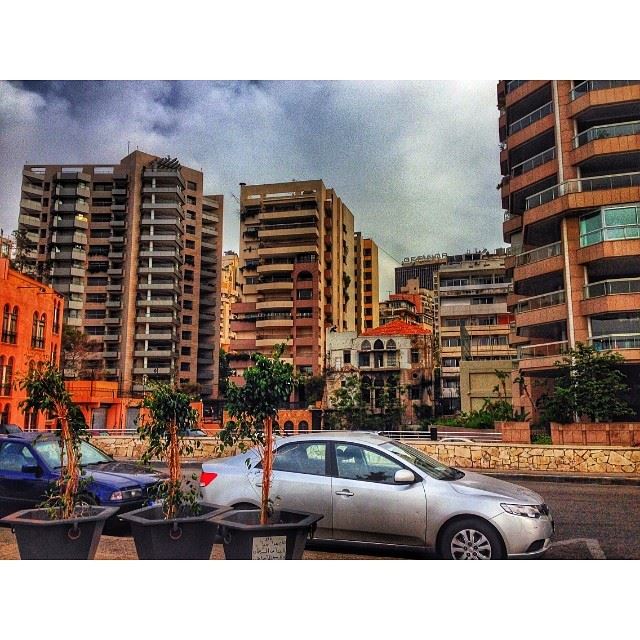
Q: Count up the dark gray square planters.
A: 3